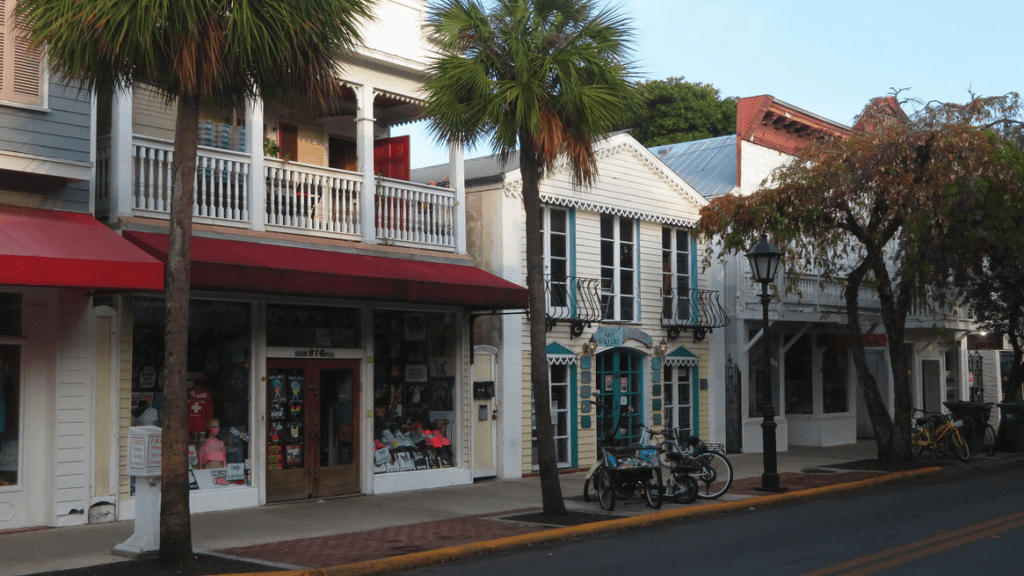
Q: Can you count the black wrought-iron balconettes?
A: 2